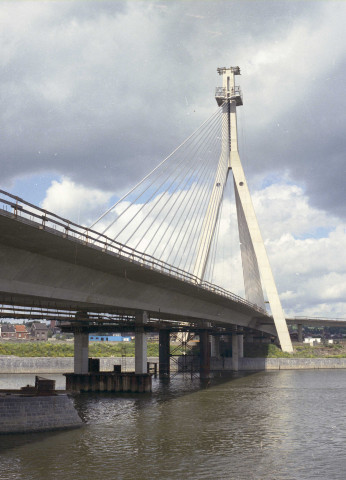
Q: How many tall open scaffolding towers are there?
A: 1